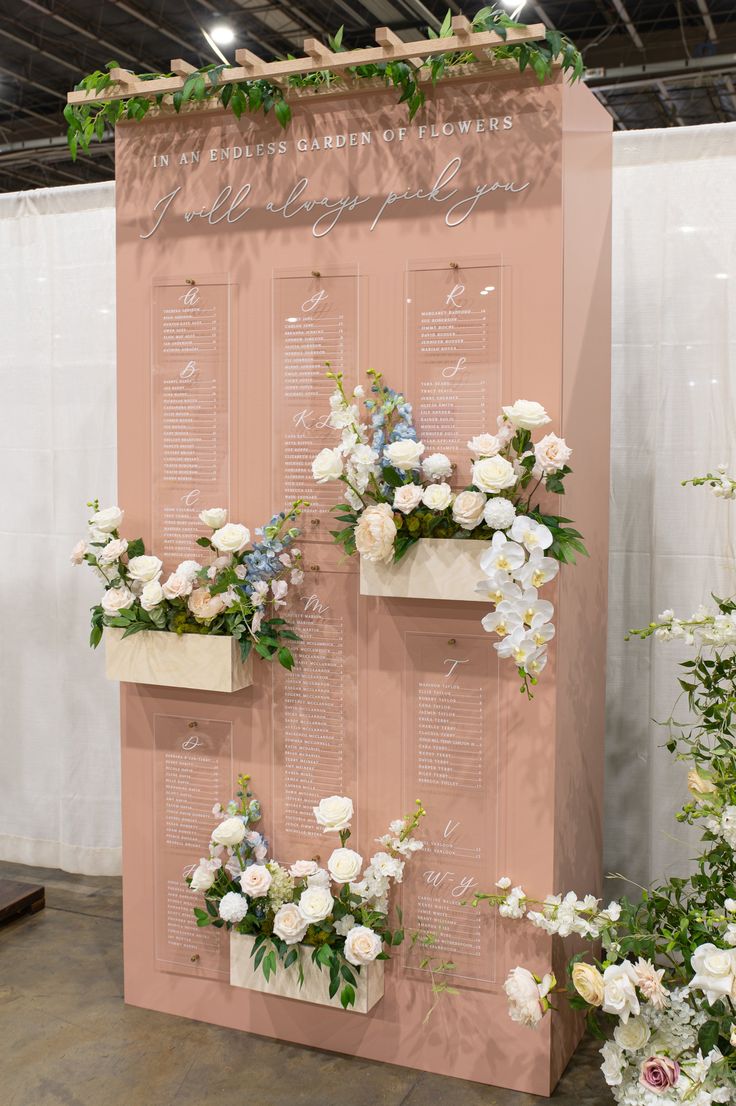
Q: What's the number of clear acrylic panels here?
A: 6